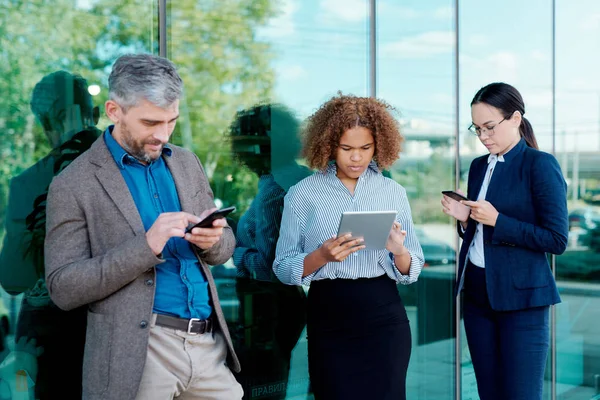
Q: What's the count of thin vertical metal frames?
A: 4